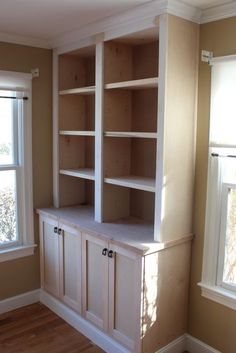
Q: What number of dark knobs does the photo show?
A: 4